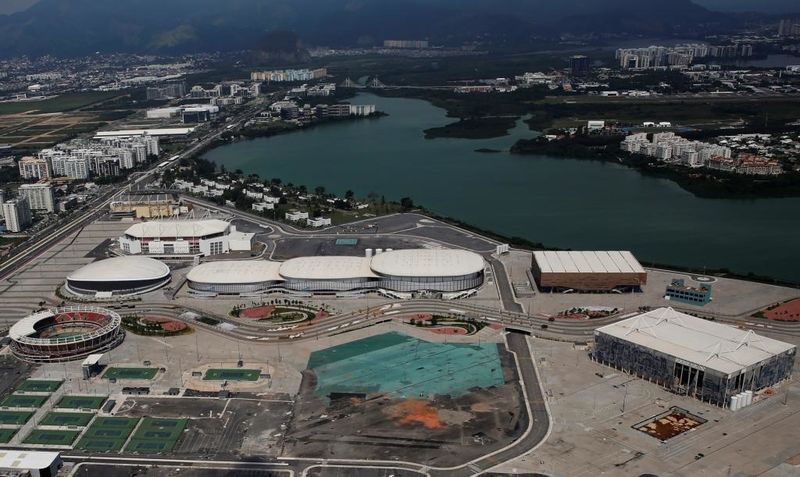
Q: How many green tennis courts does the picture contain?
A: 15